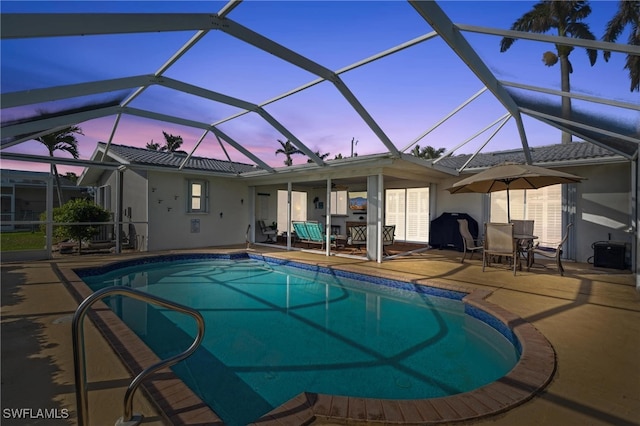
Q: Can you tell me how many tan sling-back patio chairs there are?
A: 4